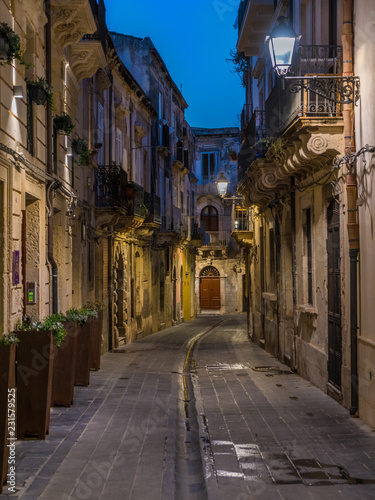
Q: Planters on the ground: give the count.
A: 5